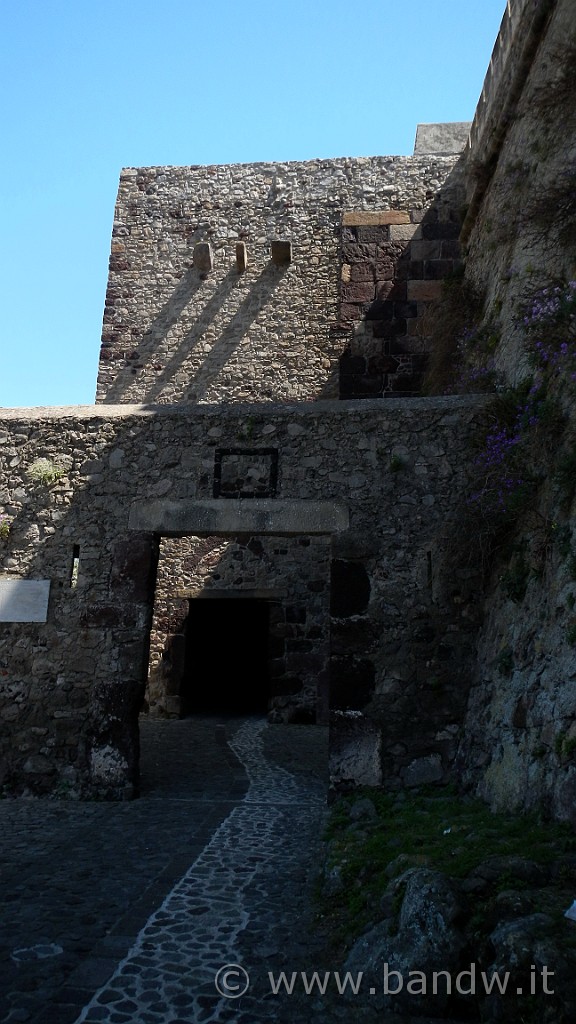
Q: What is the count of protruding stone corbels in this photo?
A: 3